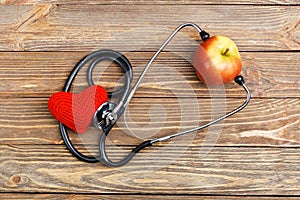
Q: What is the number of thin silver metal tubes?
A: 2